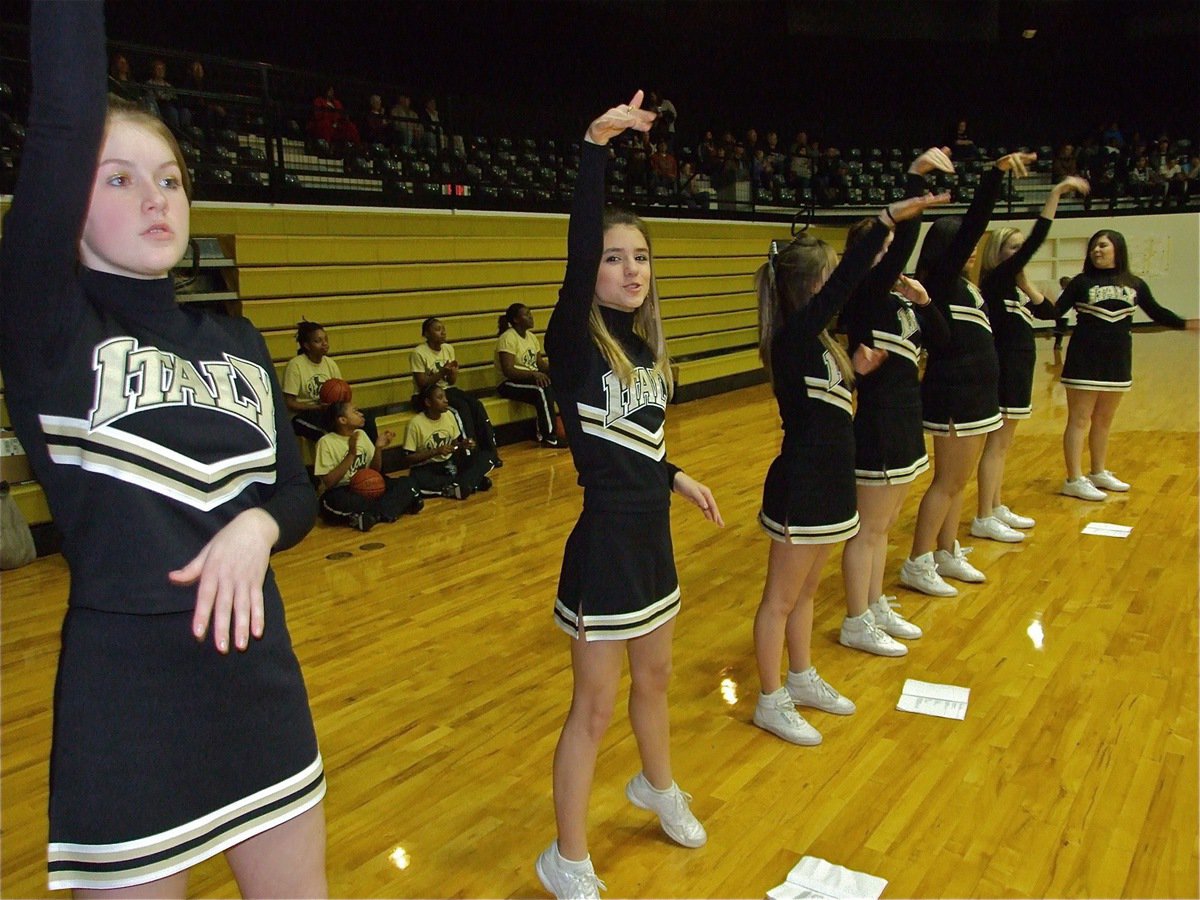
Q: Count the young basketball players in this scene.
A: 5